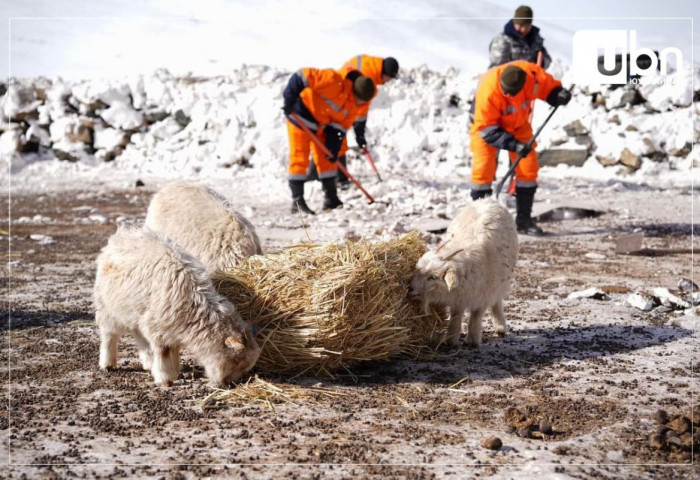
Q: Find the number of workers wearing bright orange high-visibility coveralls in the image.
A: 3